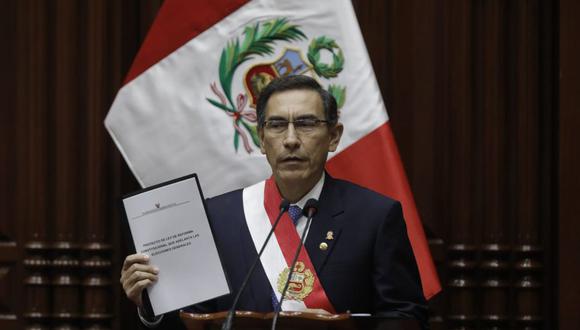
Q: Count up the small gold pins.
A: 2